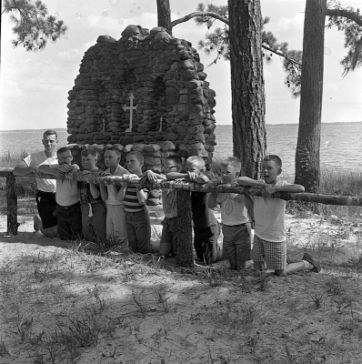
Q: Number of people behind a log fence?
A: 9